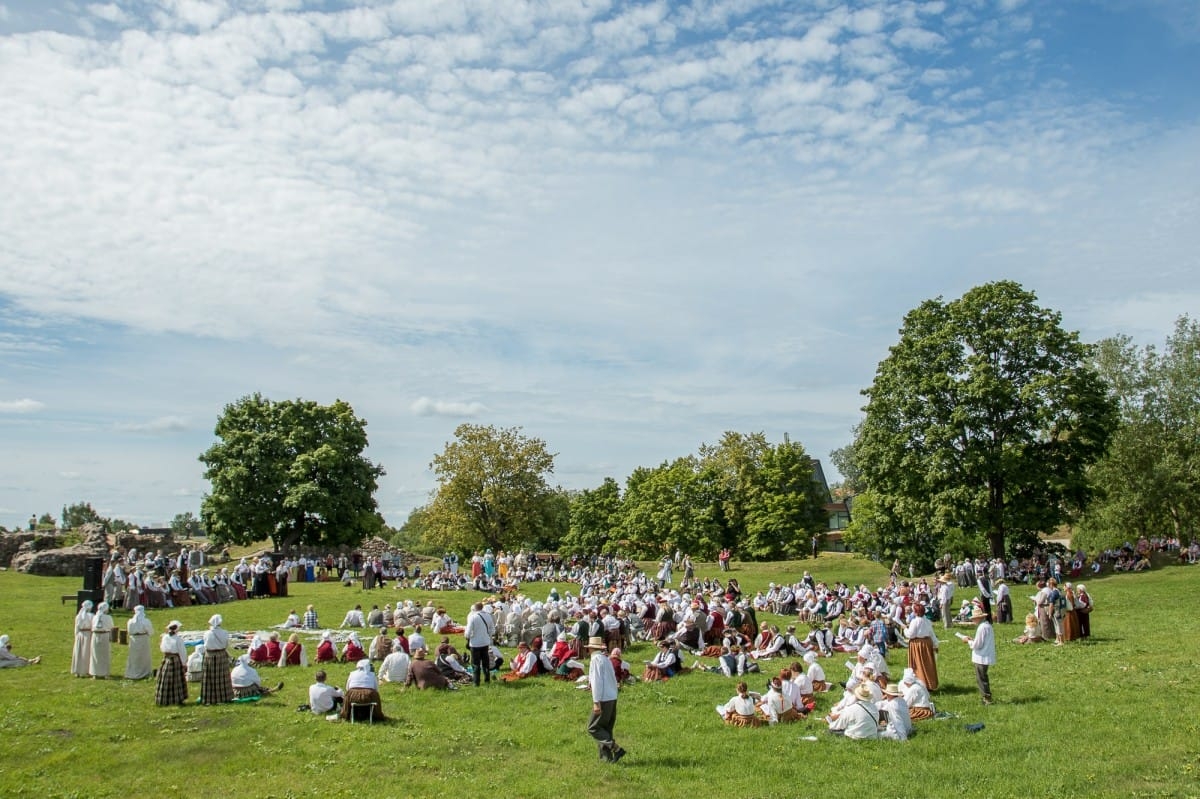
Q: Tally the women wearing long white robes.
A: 3